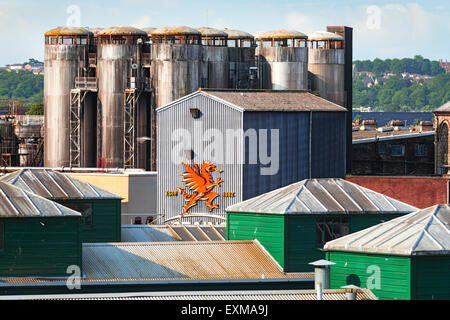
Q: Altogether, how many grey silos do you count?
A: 7